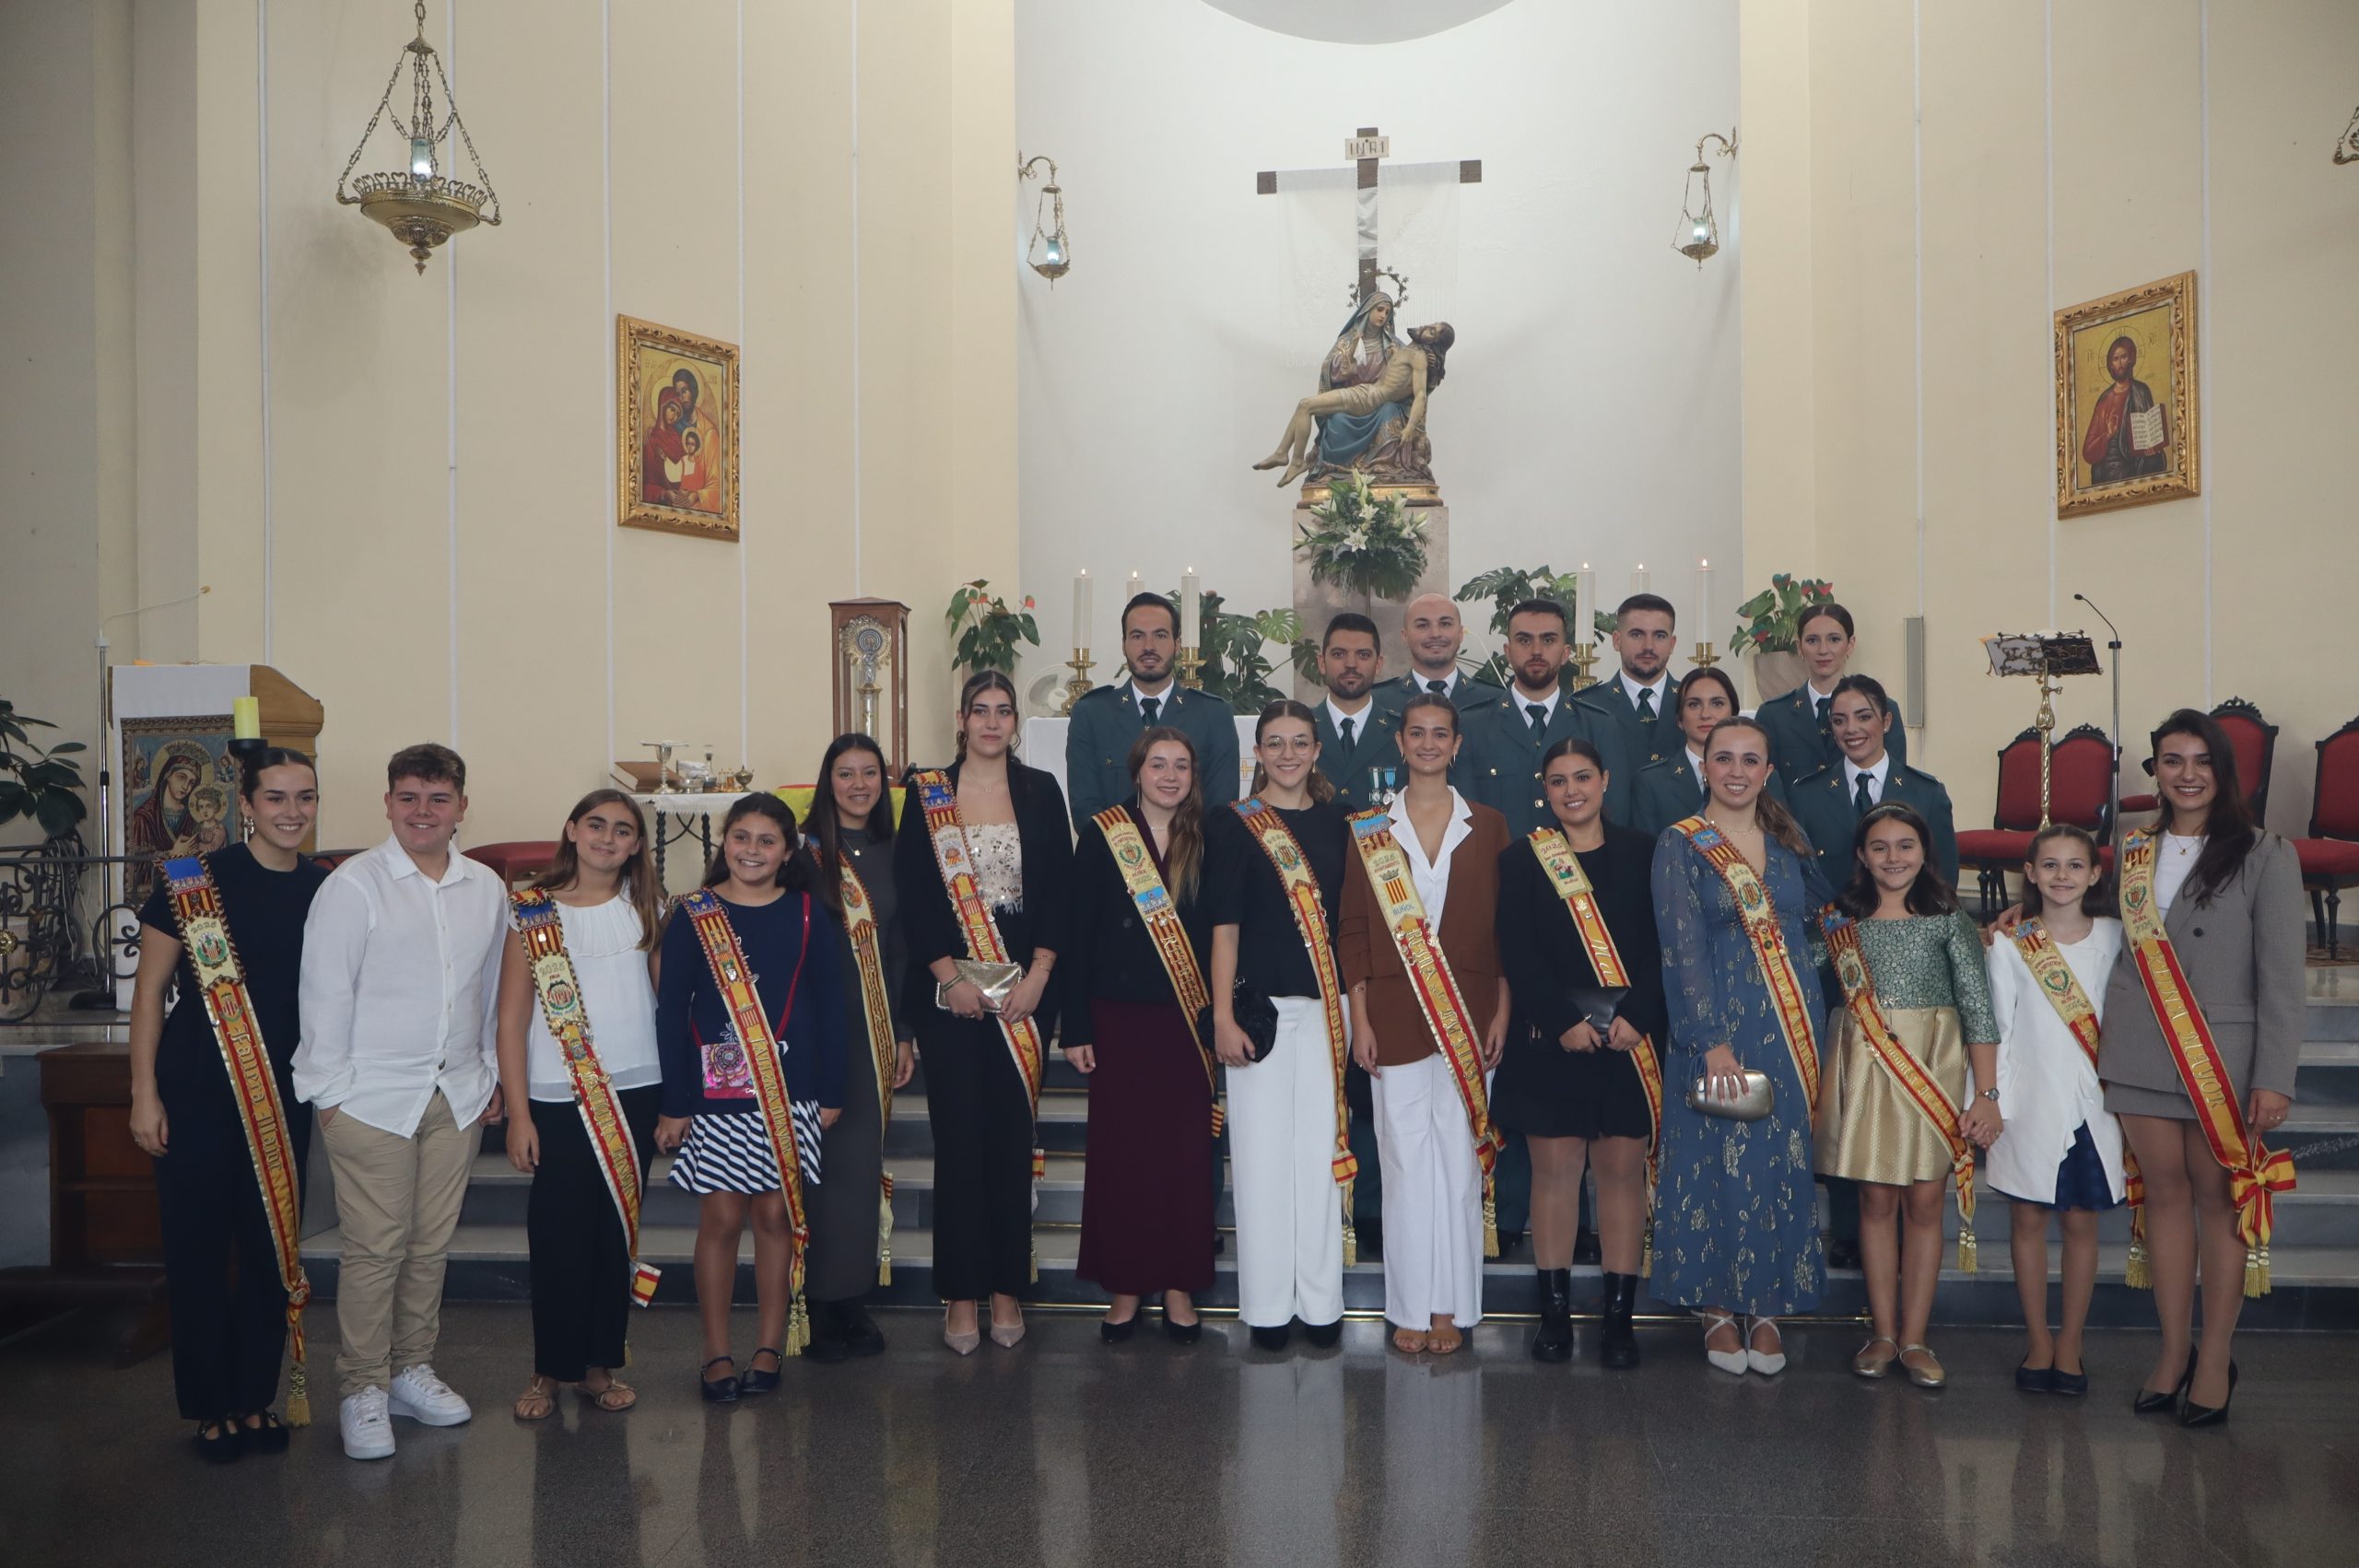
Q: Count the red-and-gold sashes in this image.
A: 13